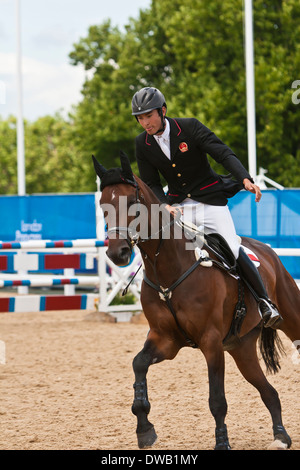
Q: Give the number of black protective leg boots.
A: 3